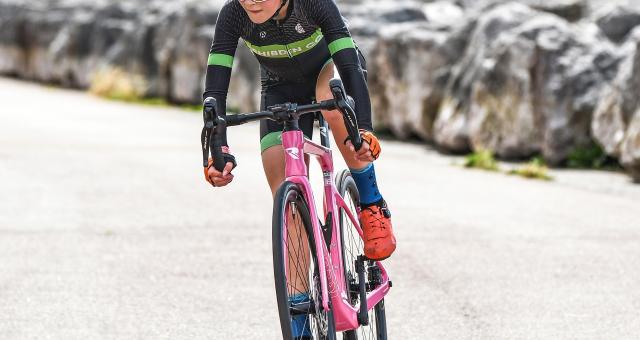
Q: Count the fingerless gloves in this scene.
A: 2